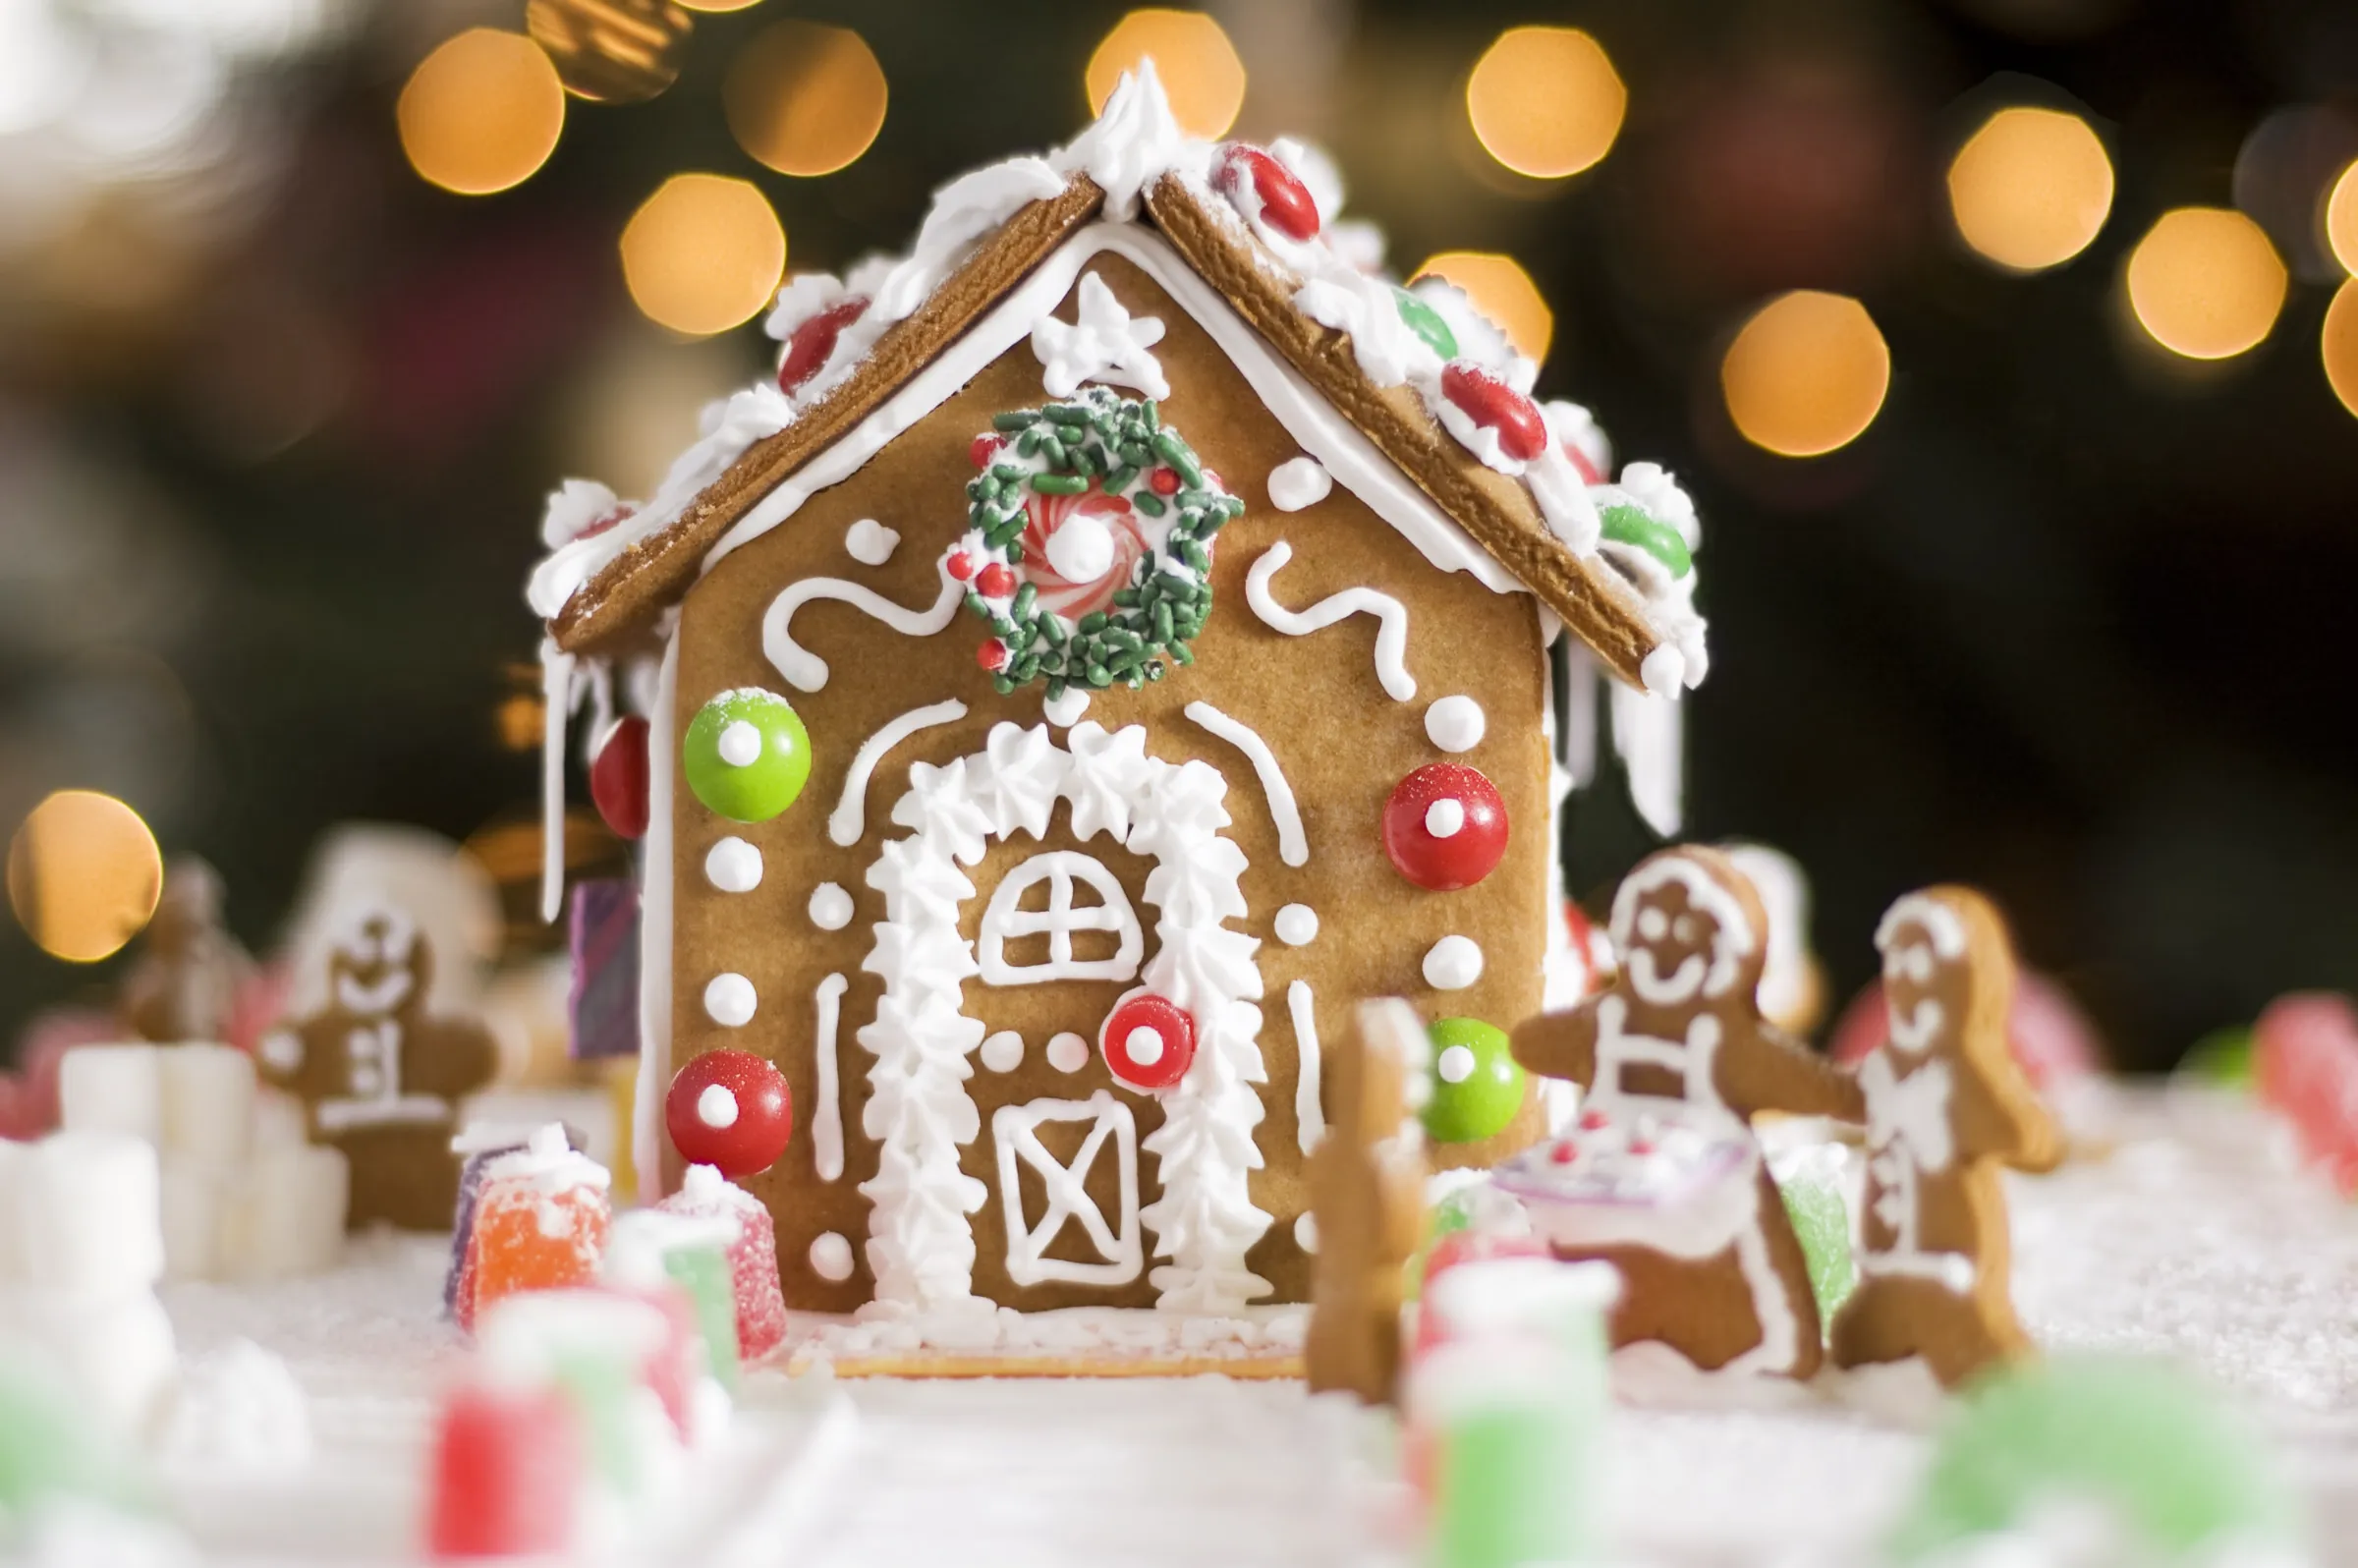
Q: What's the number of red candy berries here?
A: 5